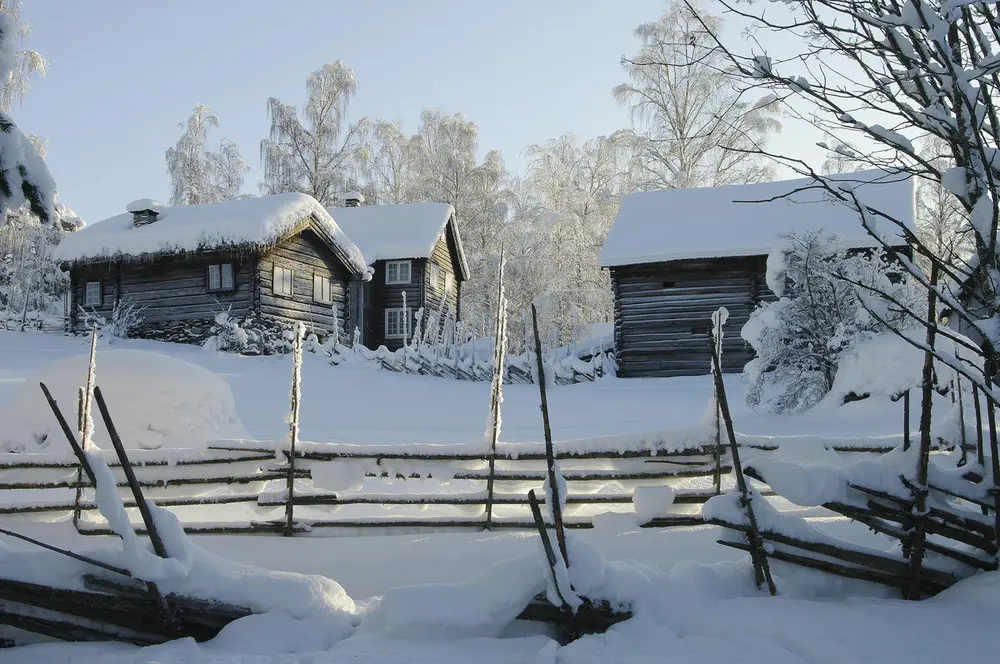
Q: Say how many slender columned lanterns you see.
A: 0